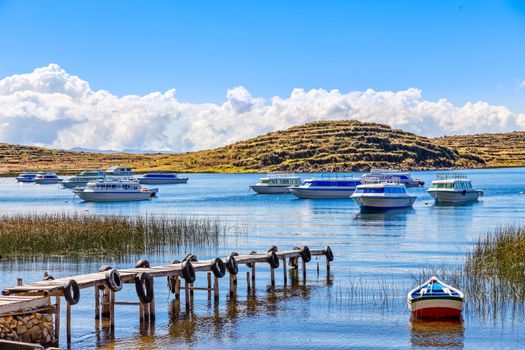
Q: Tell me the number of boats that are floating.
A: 12